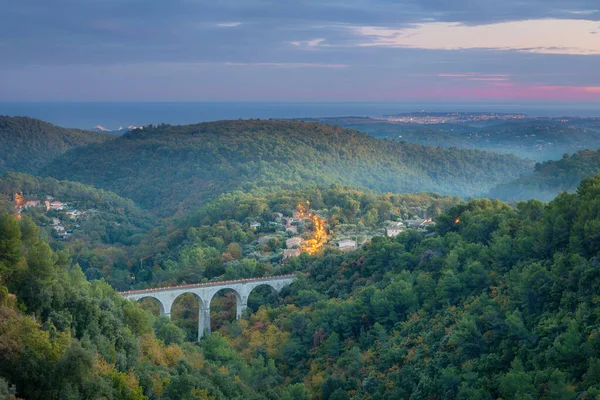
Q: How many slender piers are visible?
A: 3